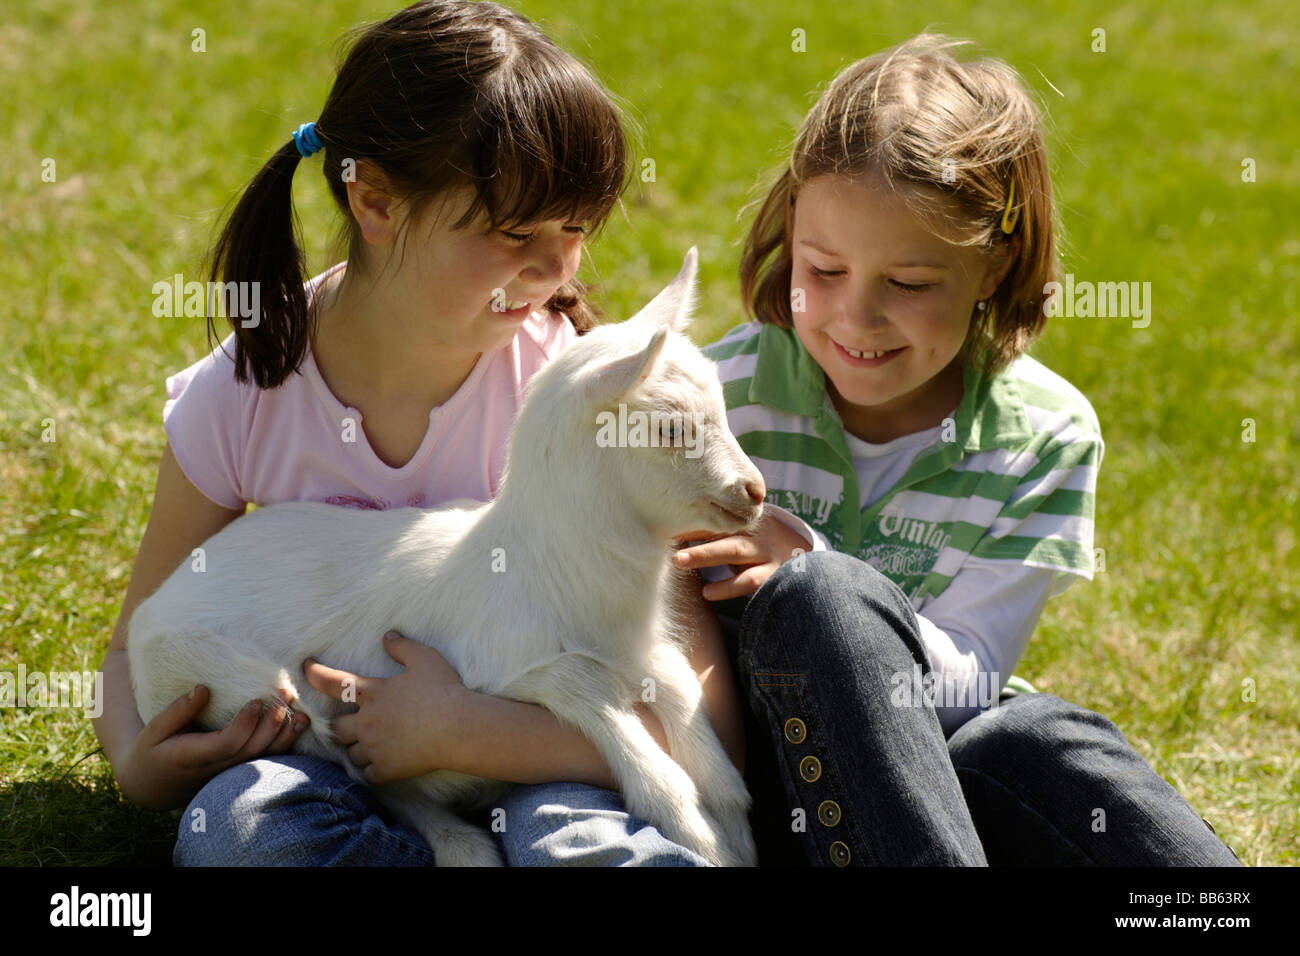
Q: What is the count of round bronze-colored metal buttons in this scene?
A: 4